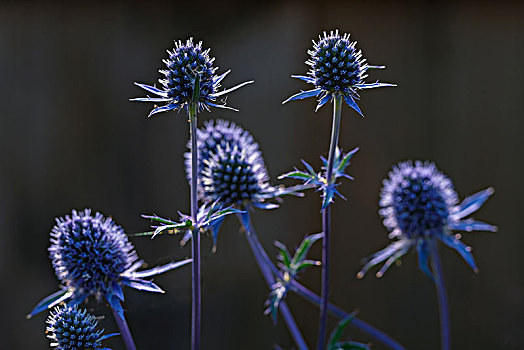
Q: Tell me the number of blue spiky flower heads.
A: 7